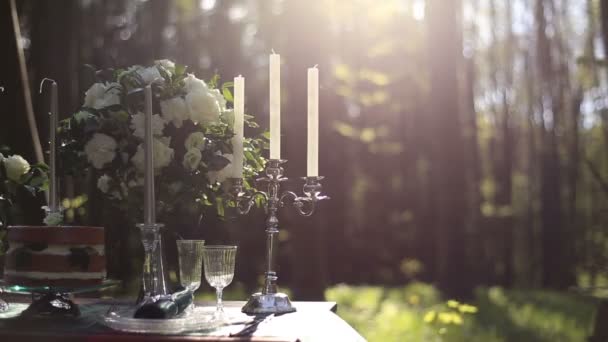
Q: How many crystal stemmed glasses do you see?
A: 2